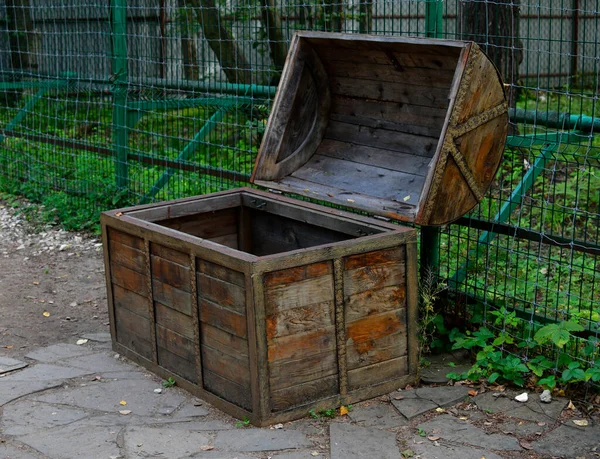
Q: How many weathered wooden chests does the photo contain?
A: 1